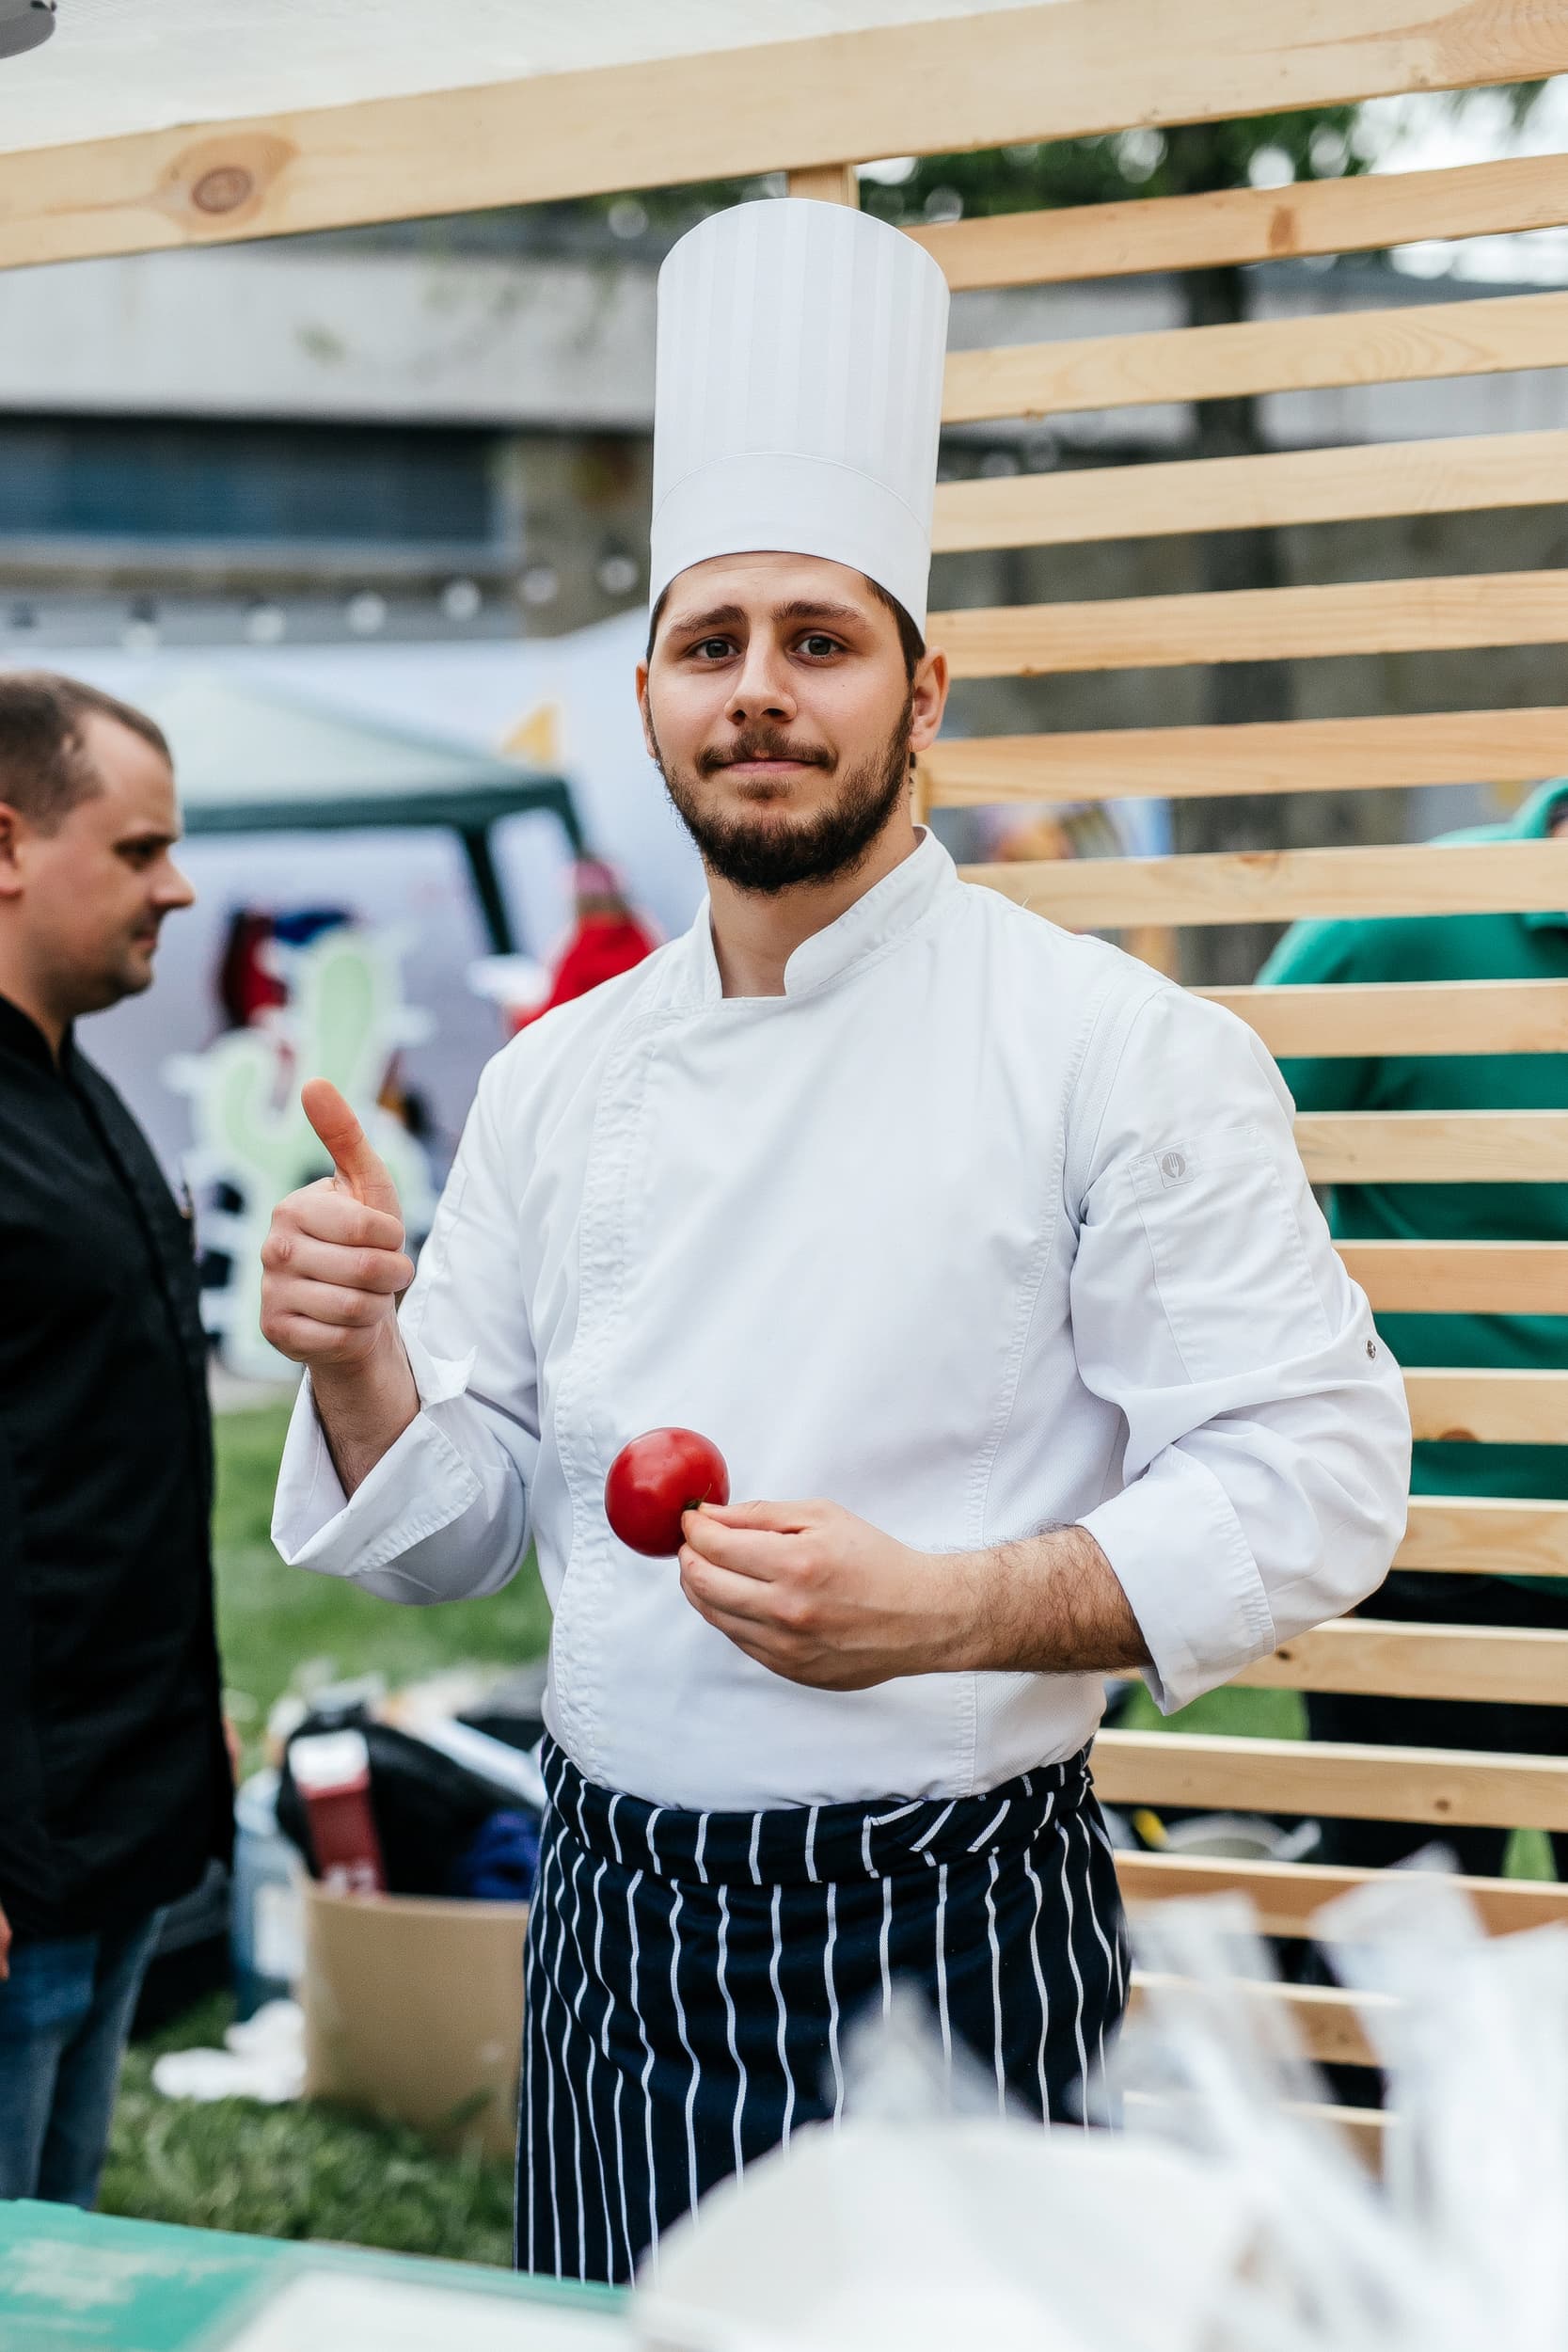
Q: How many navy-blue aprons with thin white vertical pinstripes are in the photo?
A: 1